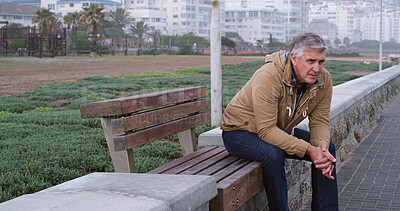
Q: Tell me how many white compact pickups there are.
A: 0